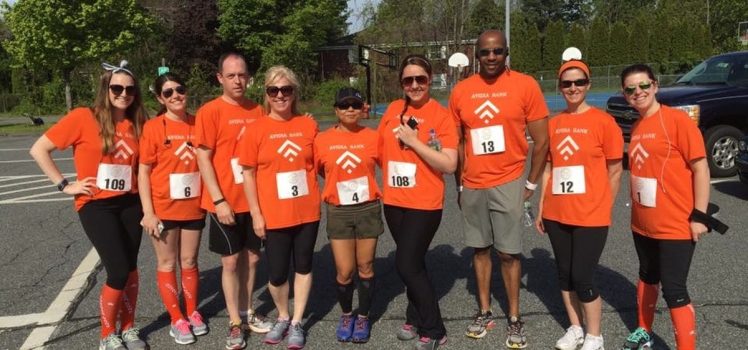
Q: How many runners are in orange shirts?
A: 9